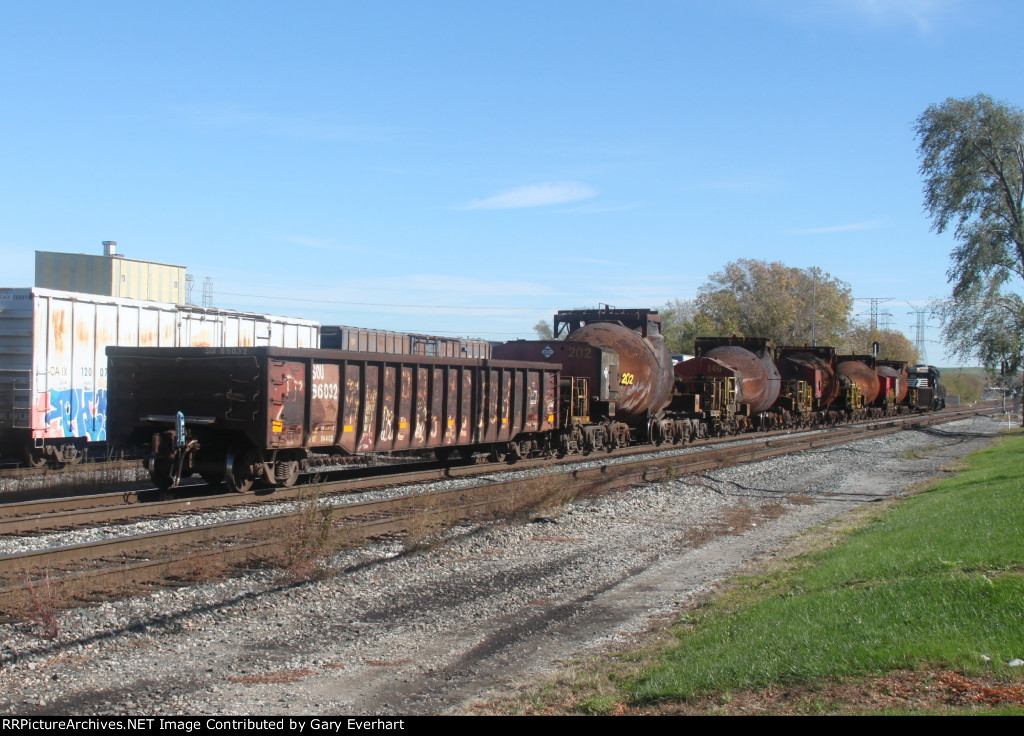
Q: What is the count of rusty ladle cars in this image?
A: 5